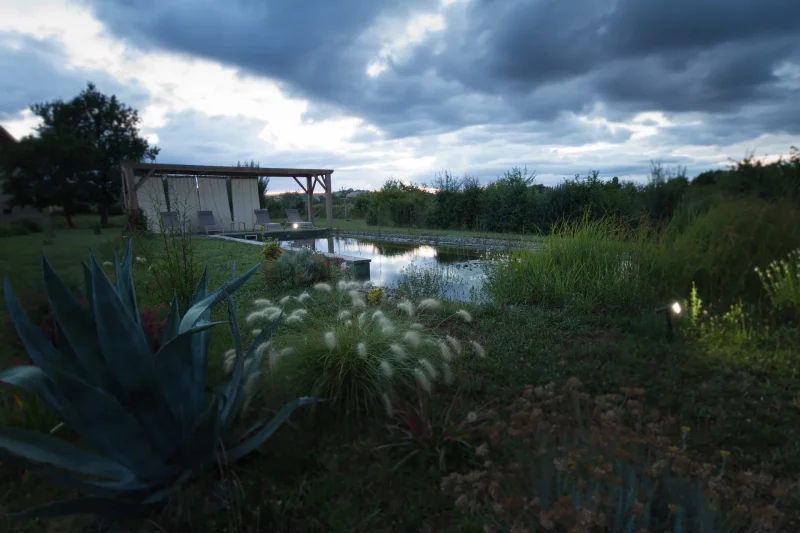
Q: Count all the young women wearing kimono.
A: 0